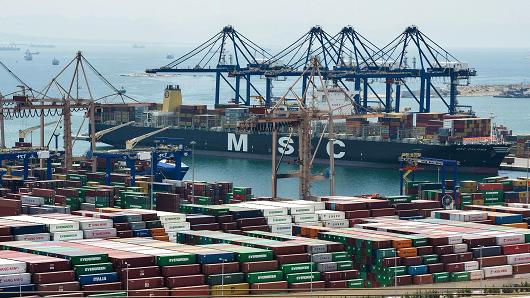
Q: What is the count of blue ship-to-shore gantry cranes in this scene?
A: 4